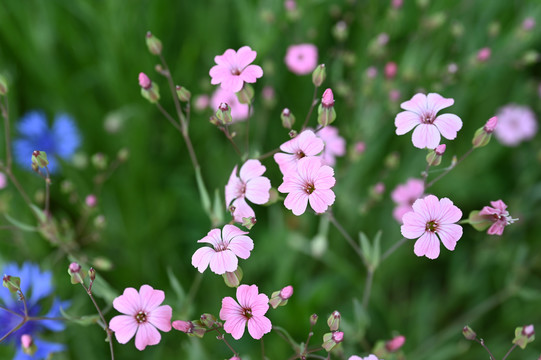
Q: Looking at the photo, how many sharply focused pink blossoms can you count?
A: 9